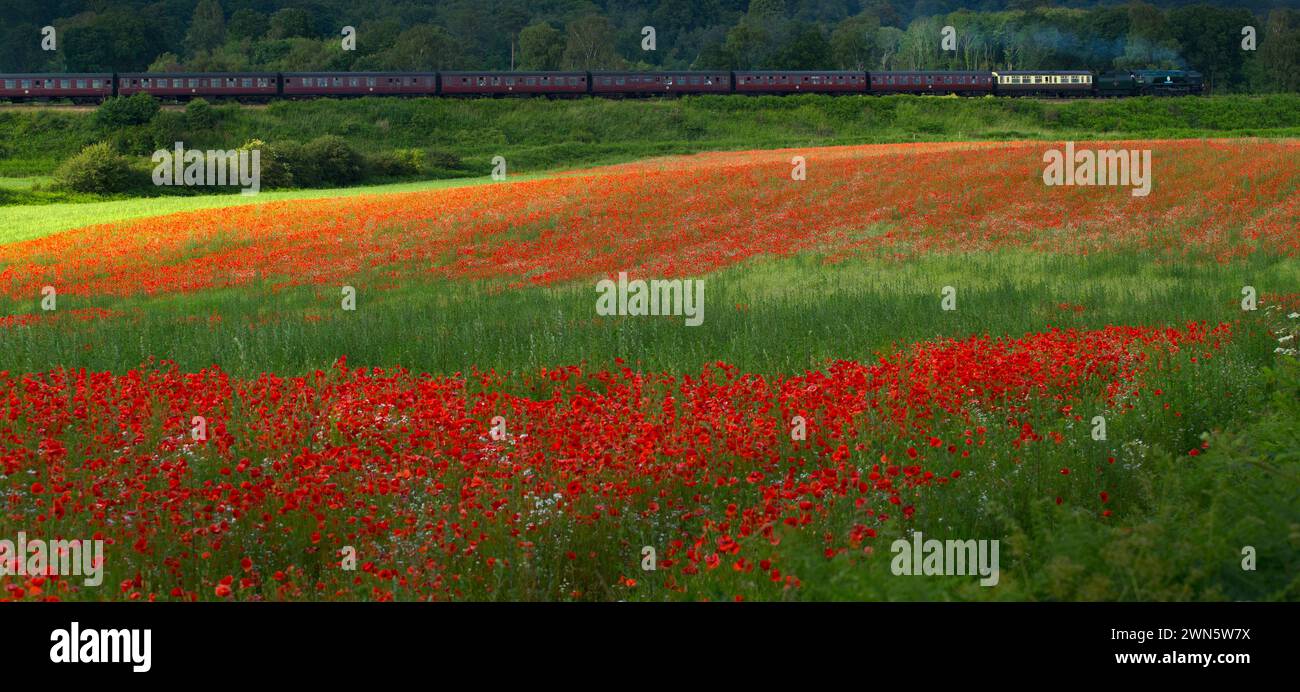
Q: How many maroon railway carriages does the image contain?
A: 7